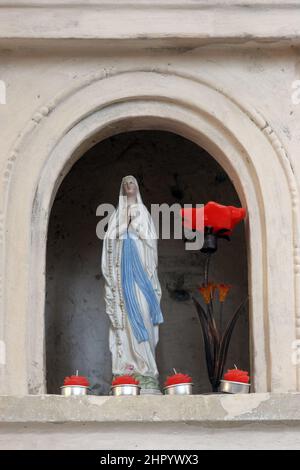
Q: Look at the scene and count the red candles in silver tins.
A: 4